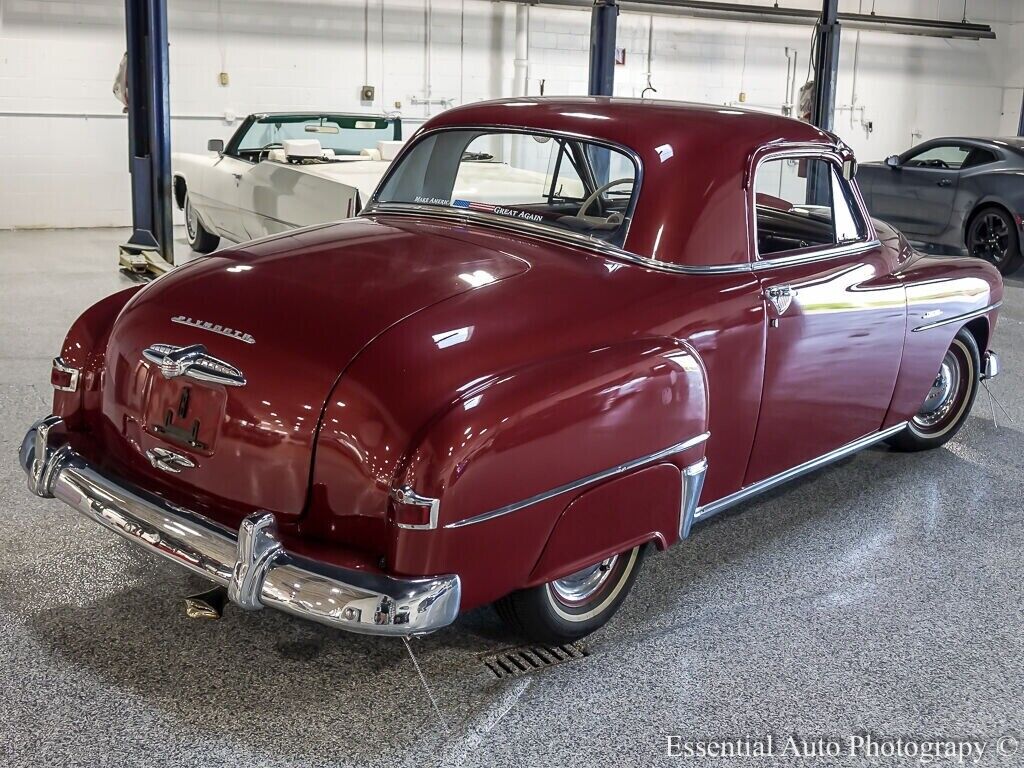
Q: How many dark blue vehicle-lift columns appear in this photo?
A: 3